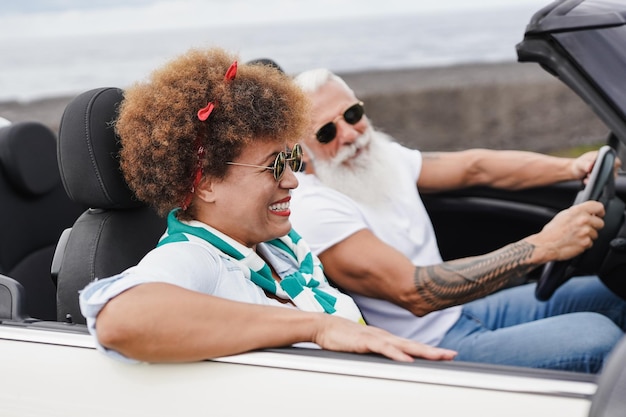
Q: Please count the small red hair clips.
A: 2